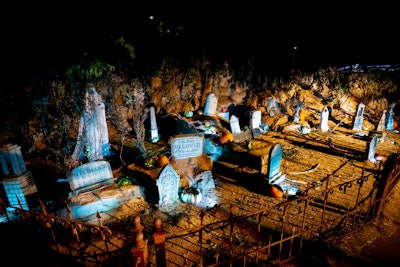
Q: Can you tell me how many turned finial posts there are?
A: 3